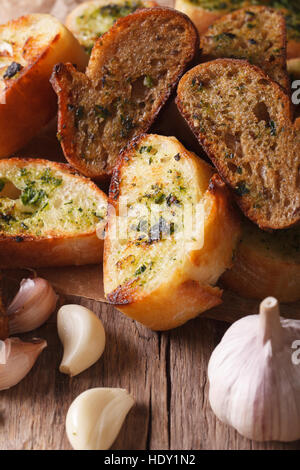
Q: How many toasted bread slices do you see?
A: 9